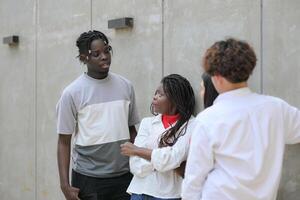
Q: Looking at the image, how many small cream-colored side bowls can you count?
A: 0